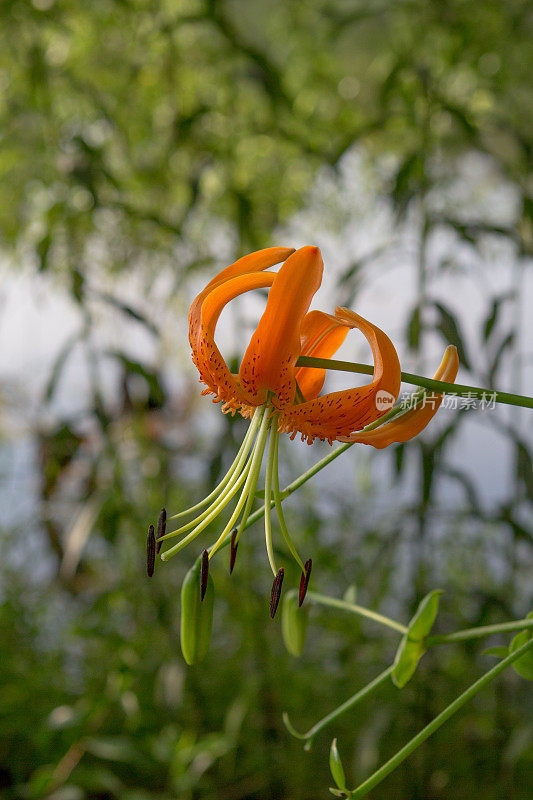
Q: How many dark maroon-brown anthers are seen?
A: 6